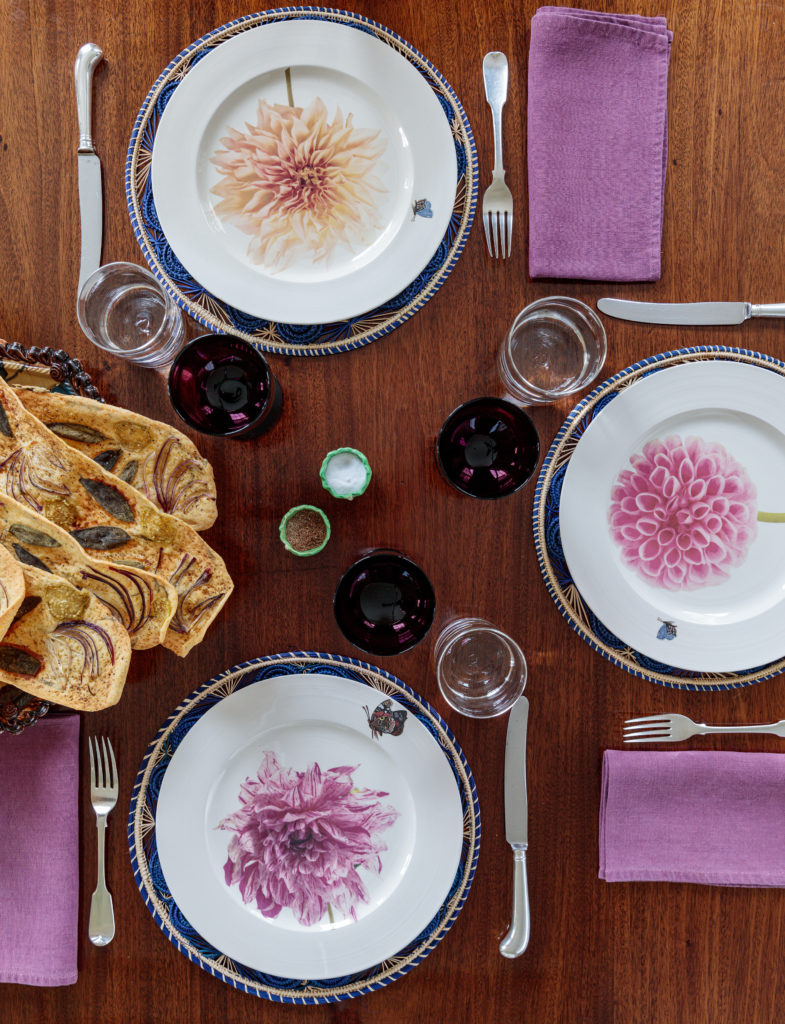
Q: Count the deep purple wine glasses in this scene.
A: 3